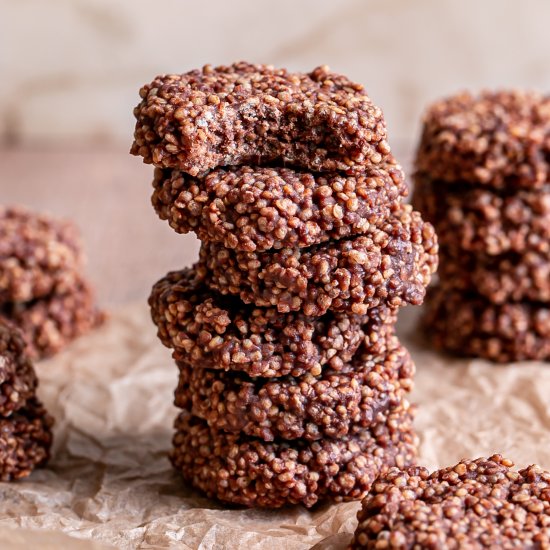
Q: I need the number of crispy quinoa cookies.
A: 15